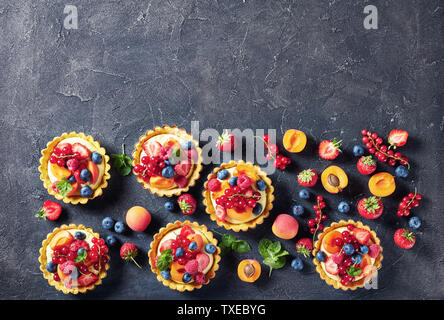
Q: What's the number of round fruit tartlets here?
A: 6